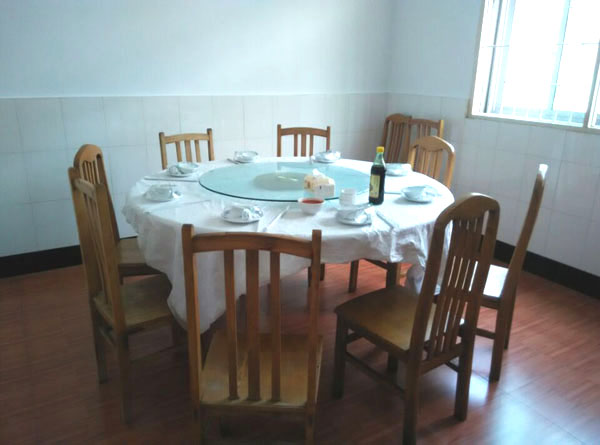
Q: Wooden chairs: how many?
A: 10